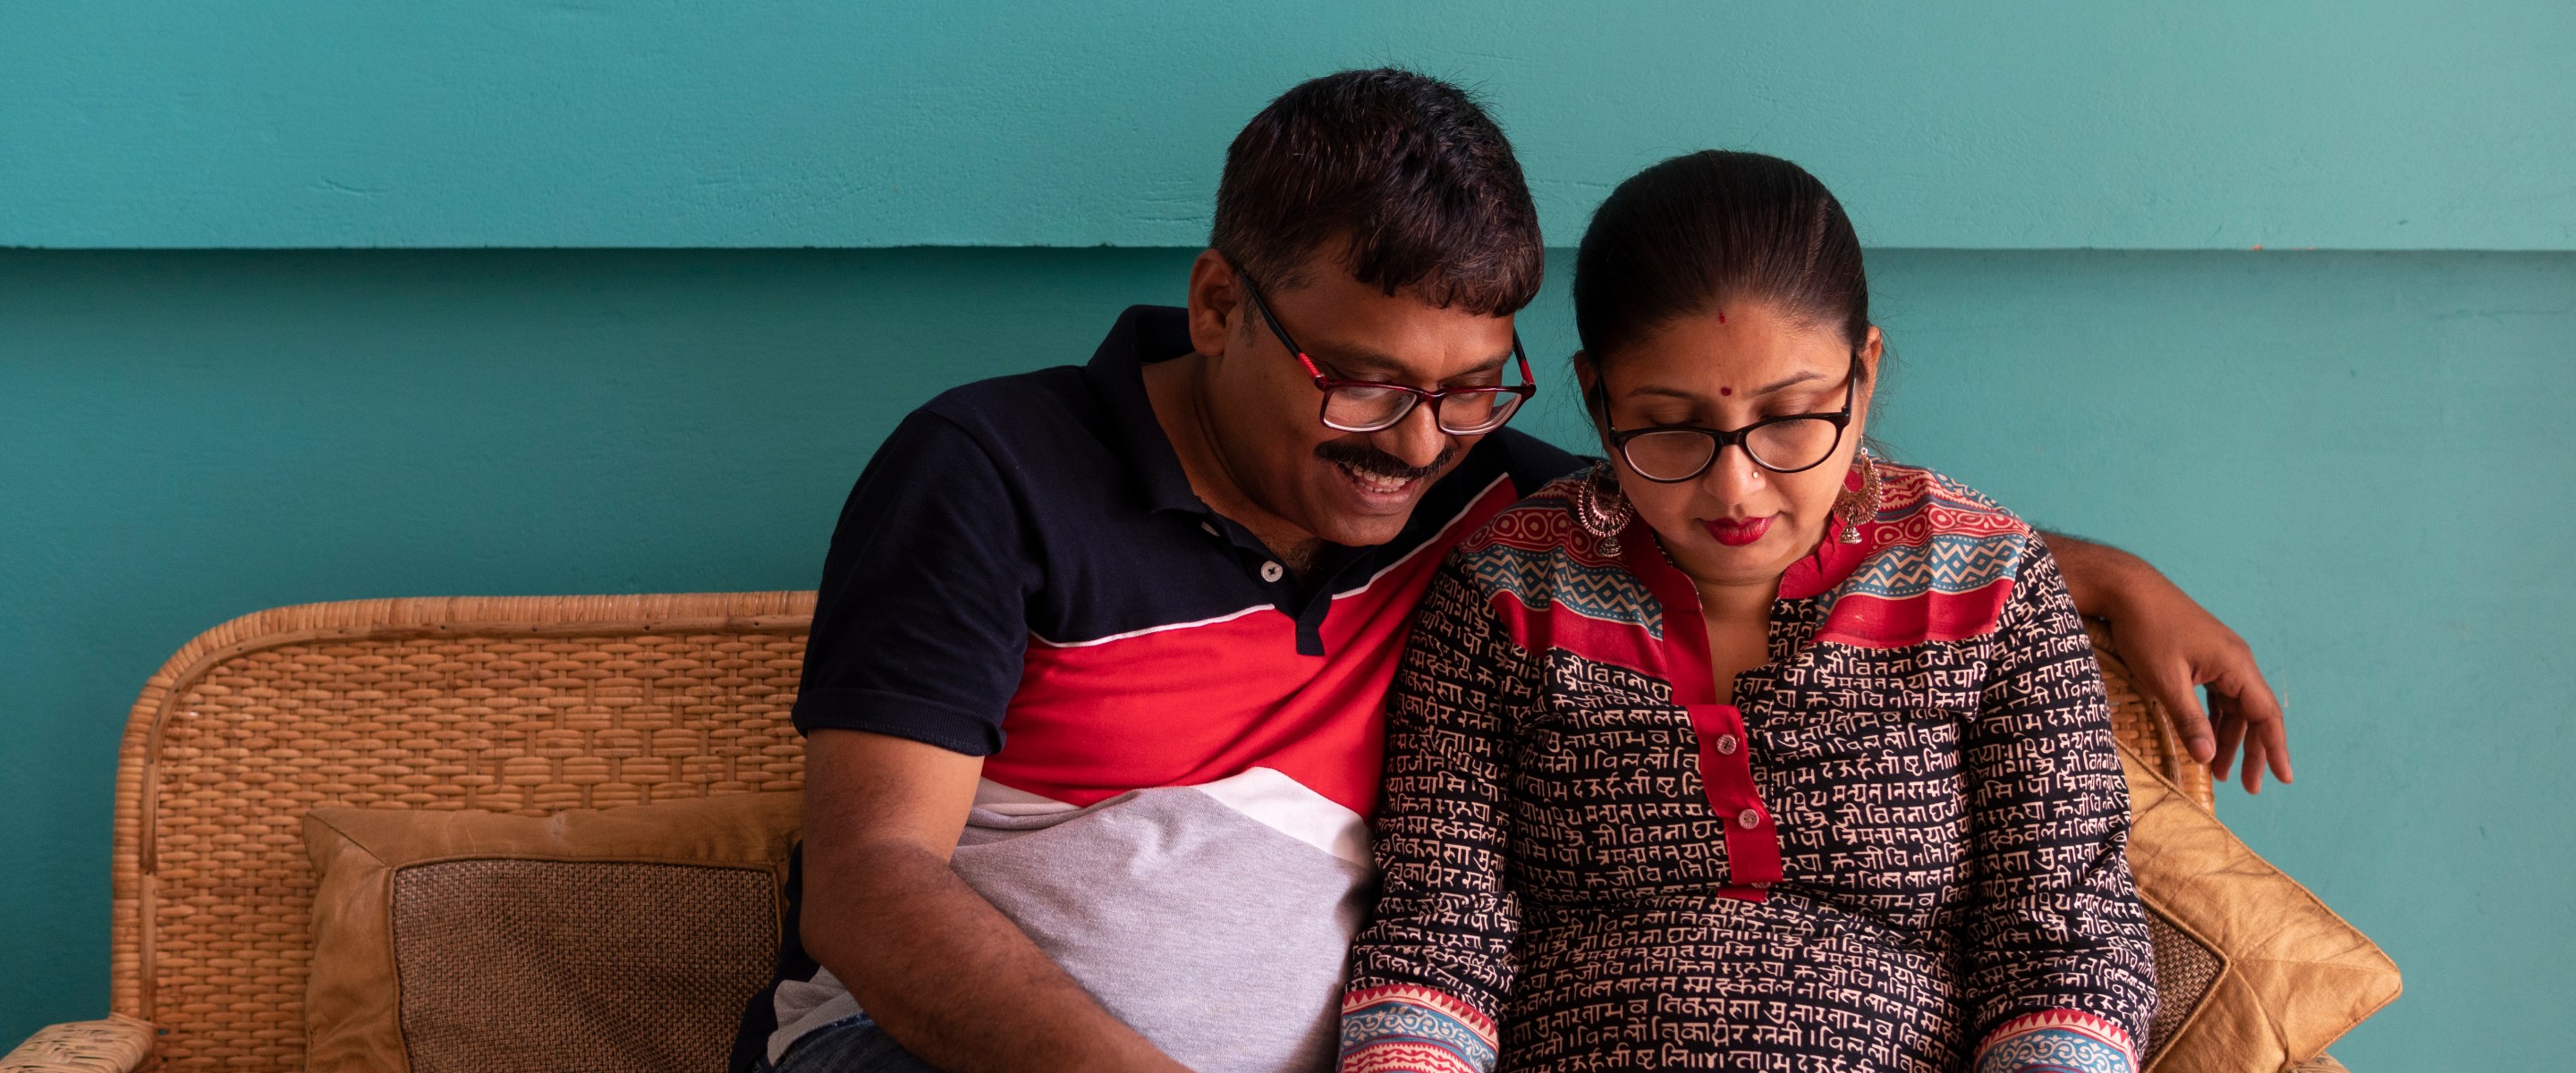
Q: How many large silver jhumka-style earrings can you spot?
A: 2